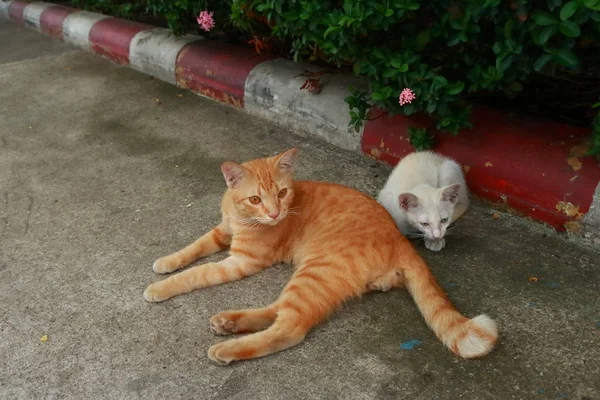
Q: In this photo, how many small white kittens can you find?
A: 1